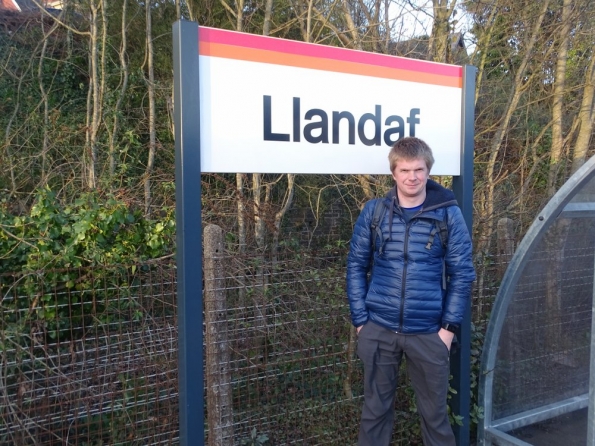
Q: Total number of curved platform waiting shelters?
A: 1